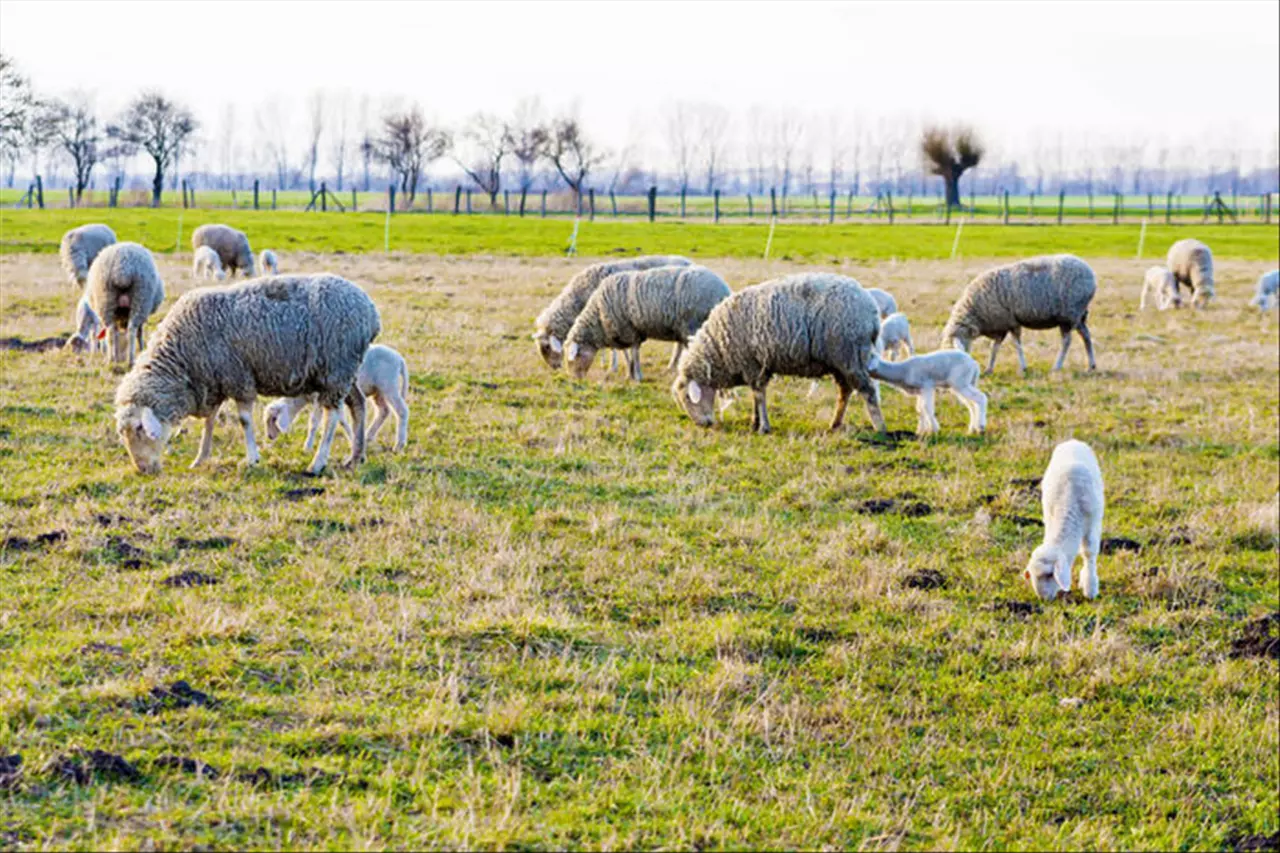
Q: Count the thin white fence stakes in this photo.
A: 6